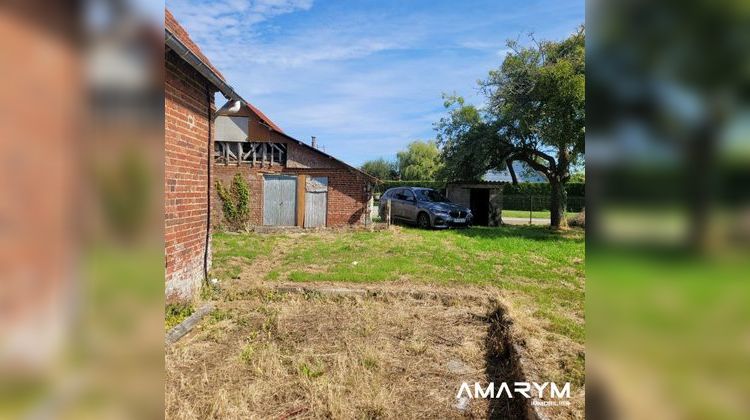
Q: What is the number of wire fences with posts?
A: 1